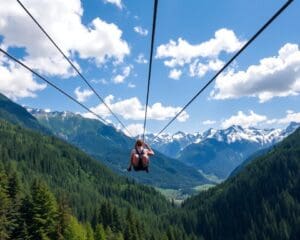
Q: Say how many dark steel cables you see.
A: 4